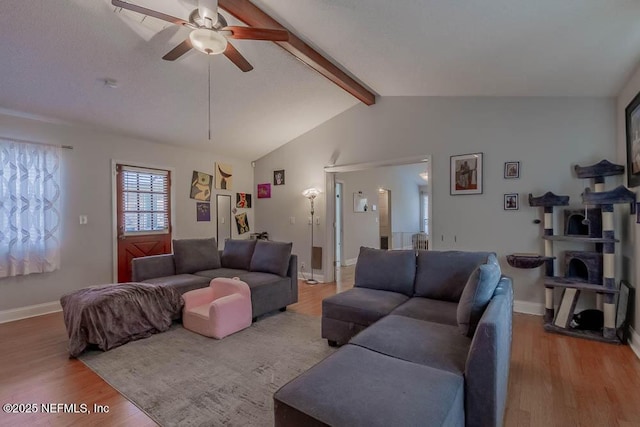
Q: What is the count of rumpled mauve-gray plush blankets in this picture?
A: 1